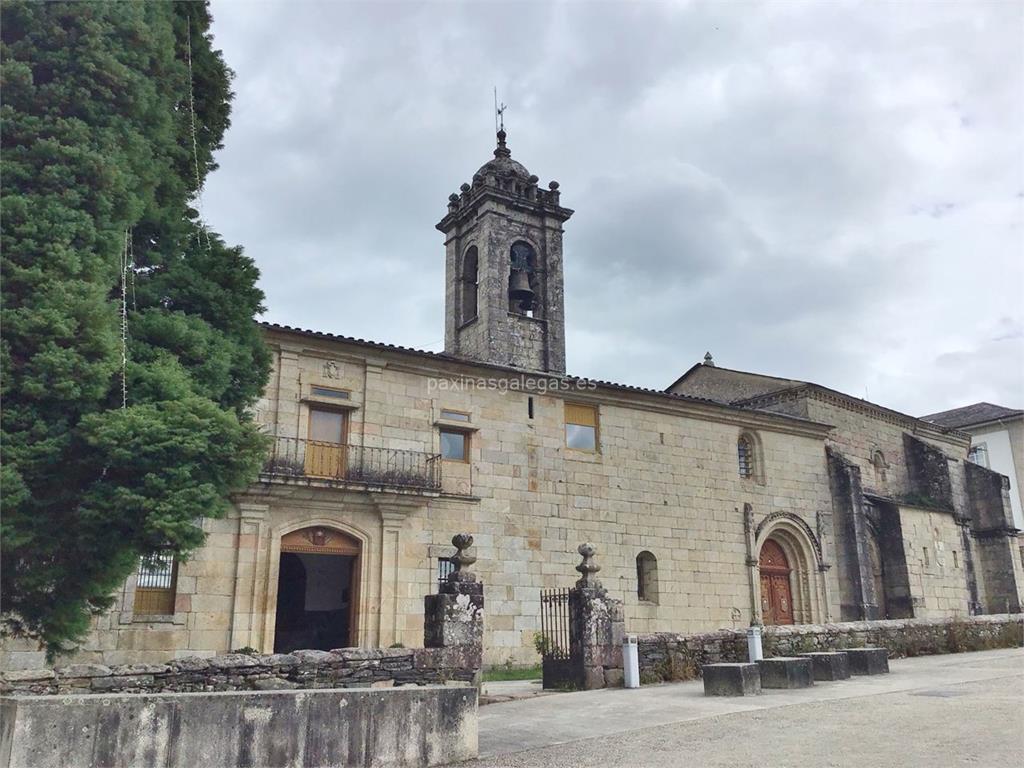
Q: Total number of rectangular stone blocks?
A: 4